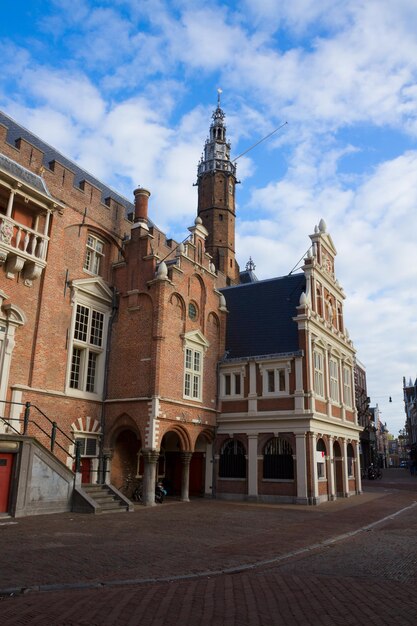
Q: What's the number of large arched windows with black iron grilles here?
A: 2